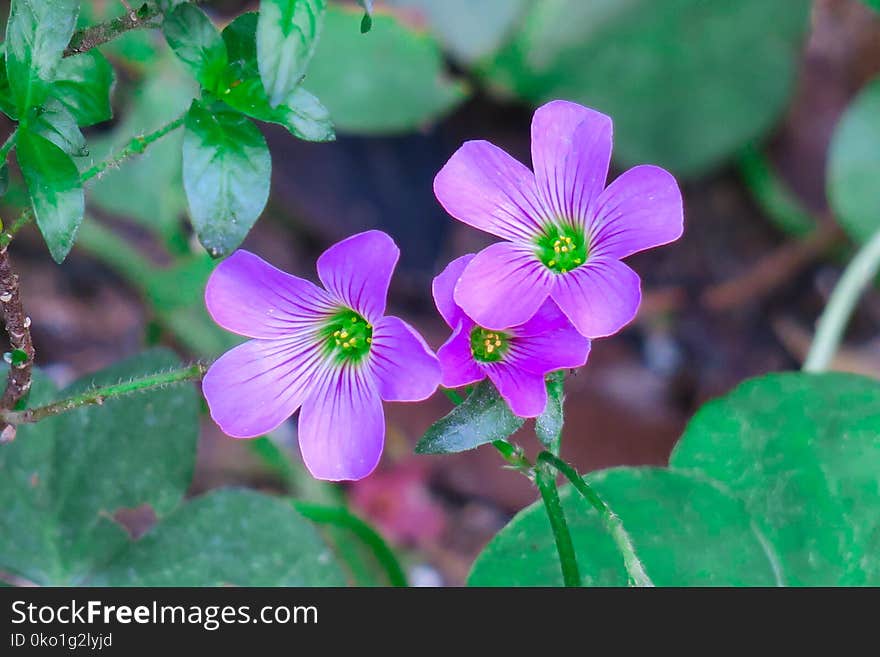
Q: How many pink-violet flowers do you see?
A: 3